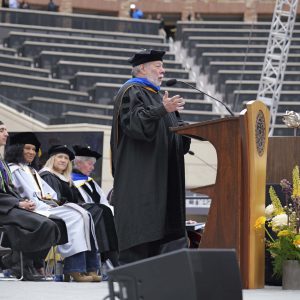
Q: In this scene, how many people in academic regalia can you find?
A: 5